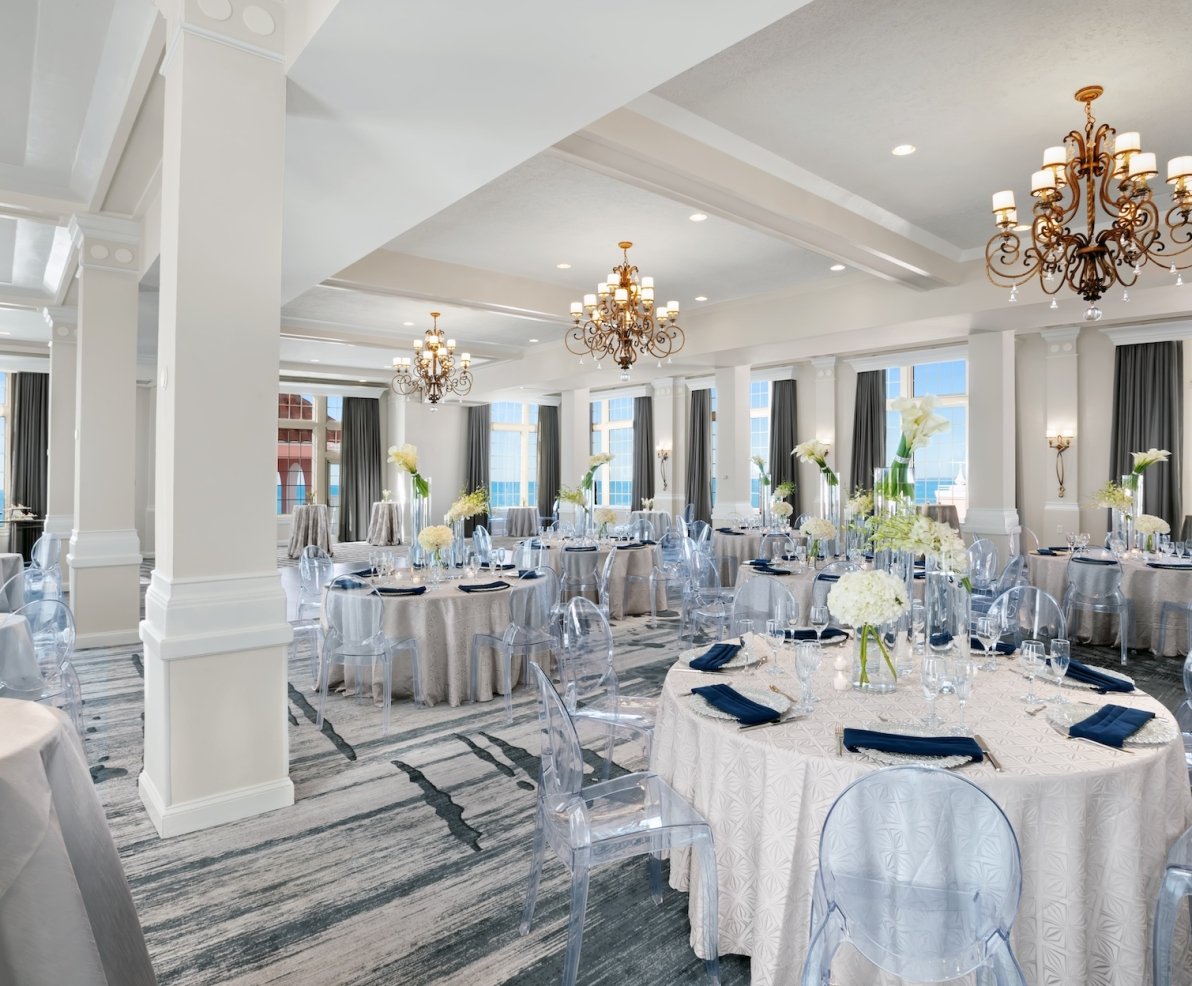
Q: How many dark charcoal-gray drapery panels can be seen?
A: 9